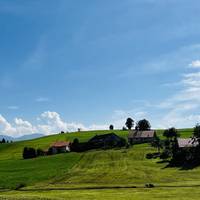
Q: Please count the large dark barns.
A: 1